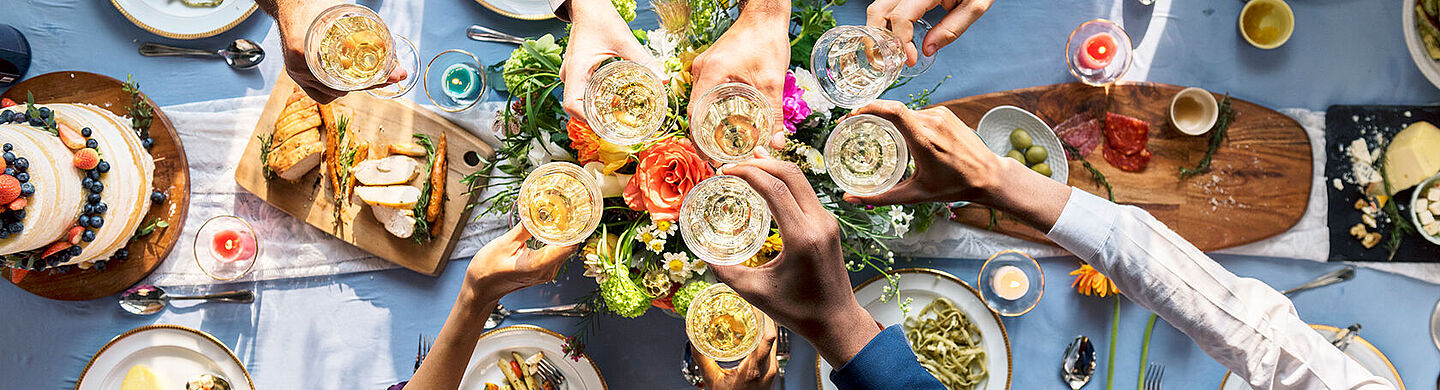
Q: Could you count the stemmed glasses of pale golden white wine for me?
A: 8